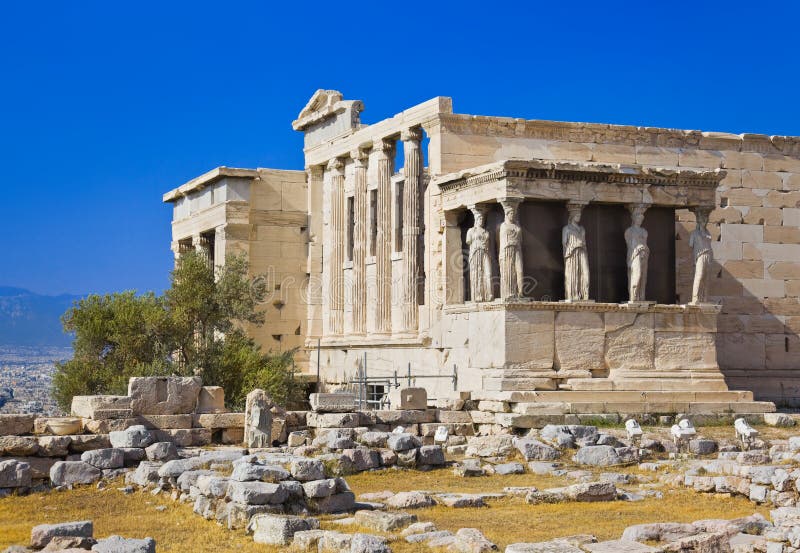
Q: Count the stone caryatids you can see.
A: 5